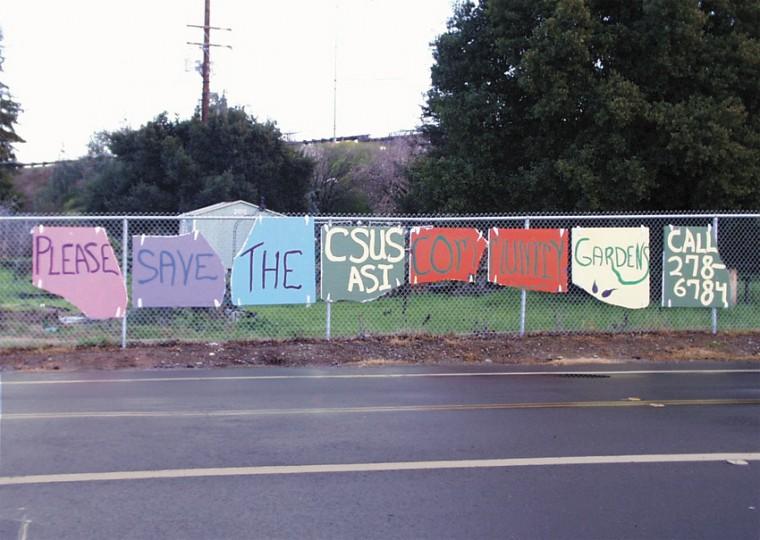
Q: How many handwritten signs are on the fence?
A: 8